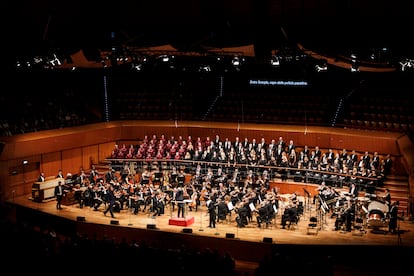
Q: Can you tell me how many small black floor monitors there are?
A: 6